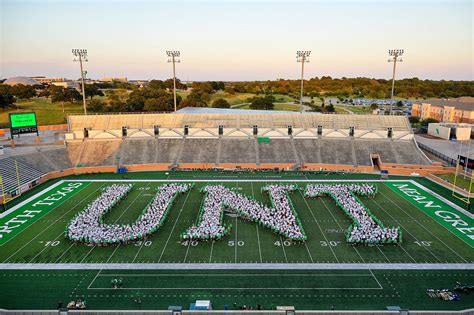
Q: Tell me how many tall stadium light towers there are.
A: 4